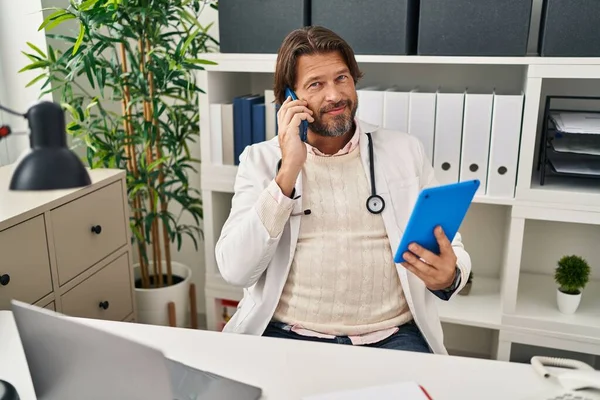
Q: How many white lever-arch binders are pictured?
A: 6